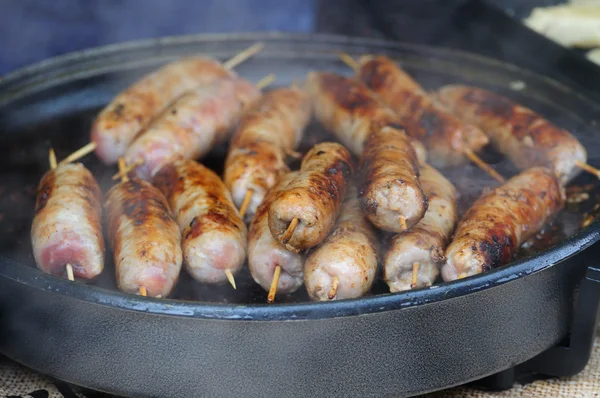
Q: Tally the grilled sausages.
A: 15